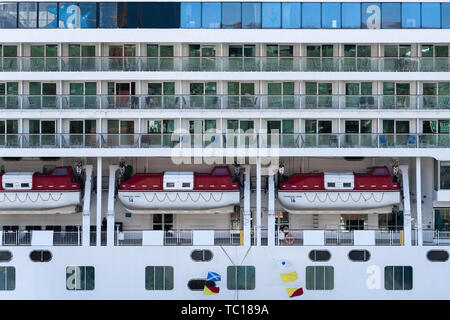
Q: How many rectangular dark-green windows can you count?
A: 6